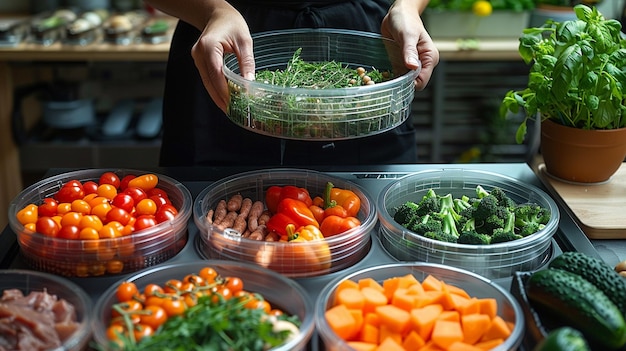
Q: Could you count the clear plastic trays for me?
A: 7